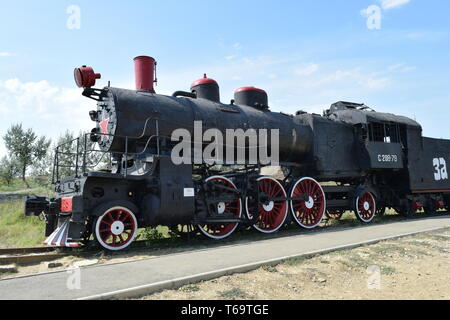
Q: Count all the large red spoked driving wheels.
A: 3